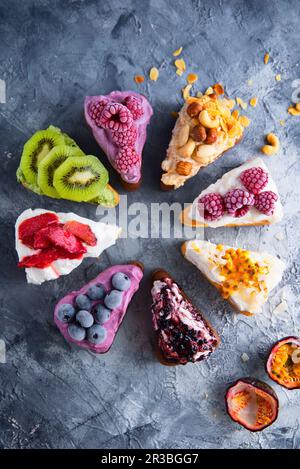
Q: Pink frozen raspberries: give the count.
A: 9